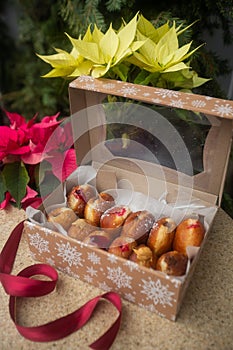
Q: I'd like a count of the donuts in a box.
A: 12